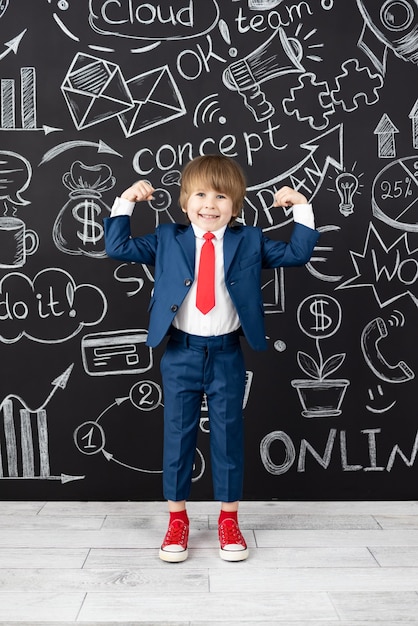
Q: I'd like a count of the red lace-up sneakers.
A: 2